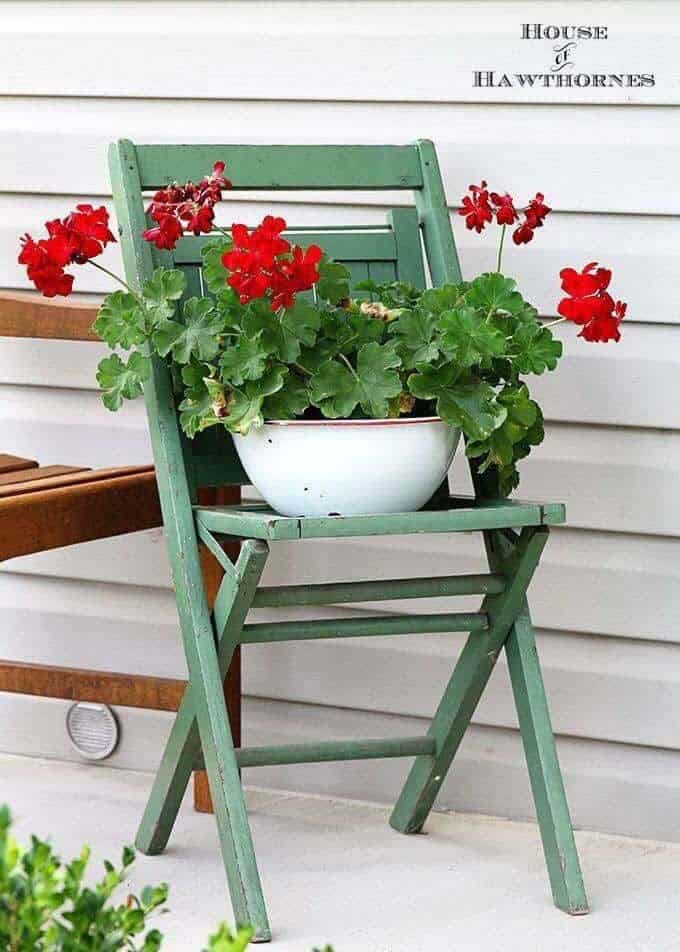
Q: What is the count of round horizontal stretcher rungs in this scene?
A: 3